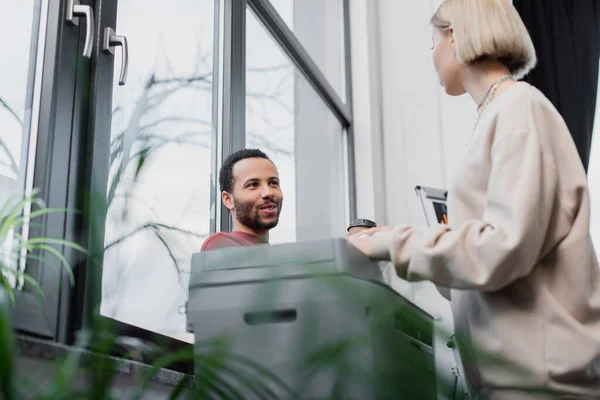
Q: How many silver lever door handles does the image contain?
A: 2